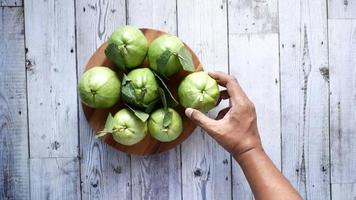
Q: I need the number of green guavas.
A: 7